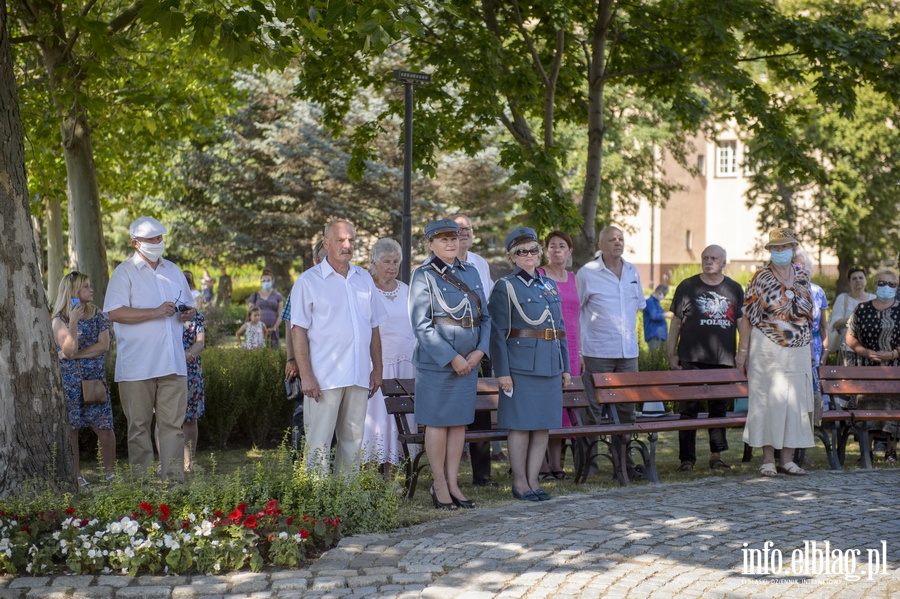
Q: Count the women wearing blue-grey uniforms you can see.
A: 2